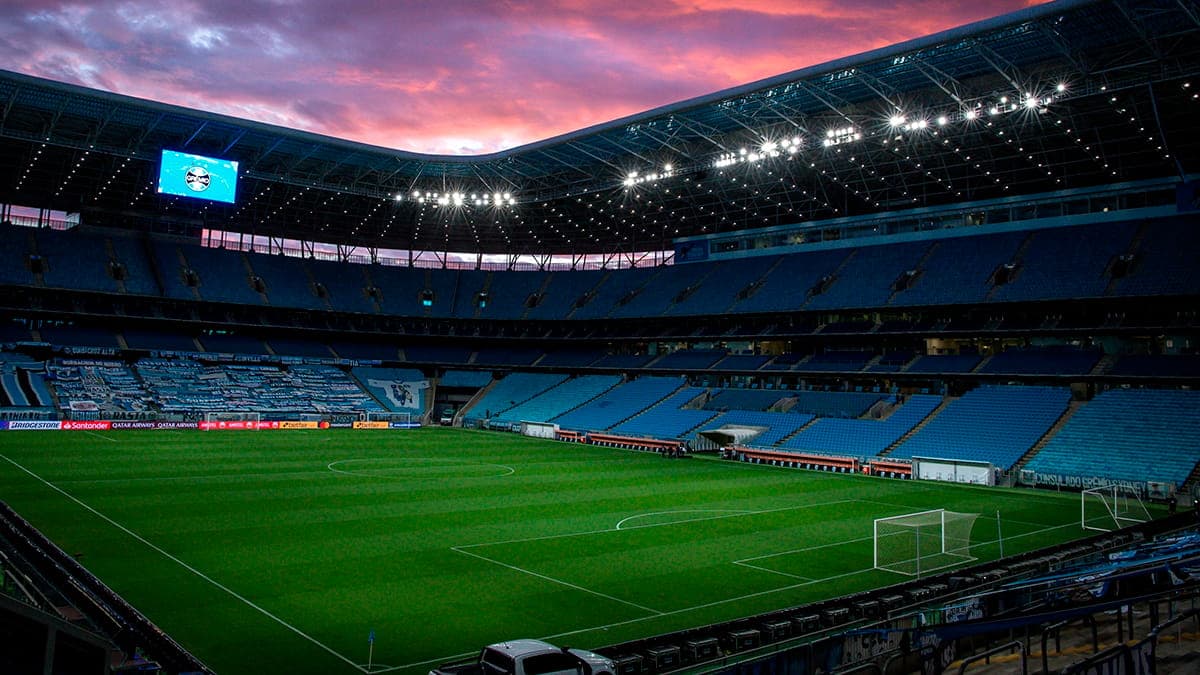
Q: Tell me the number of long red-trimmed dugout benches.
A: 2